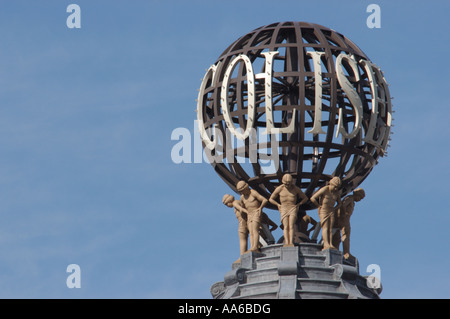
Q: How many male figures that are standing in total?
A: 5